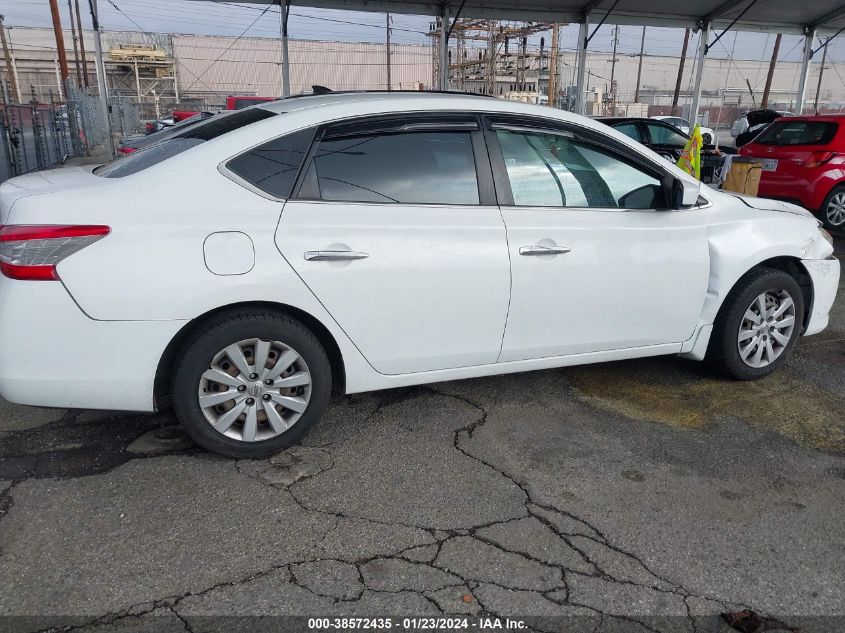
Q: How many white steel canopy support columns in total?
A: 6